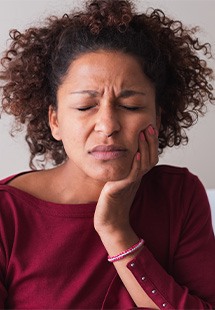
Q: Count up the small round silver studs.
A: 4